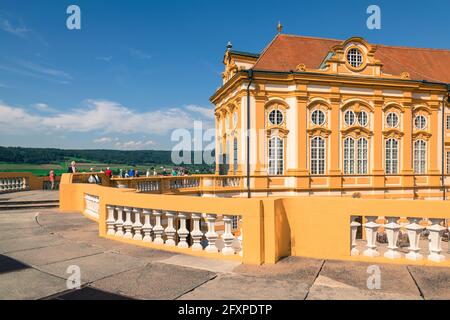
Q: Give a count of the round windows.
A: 7